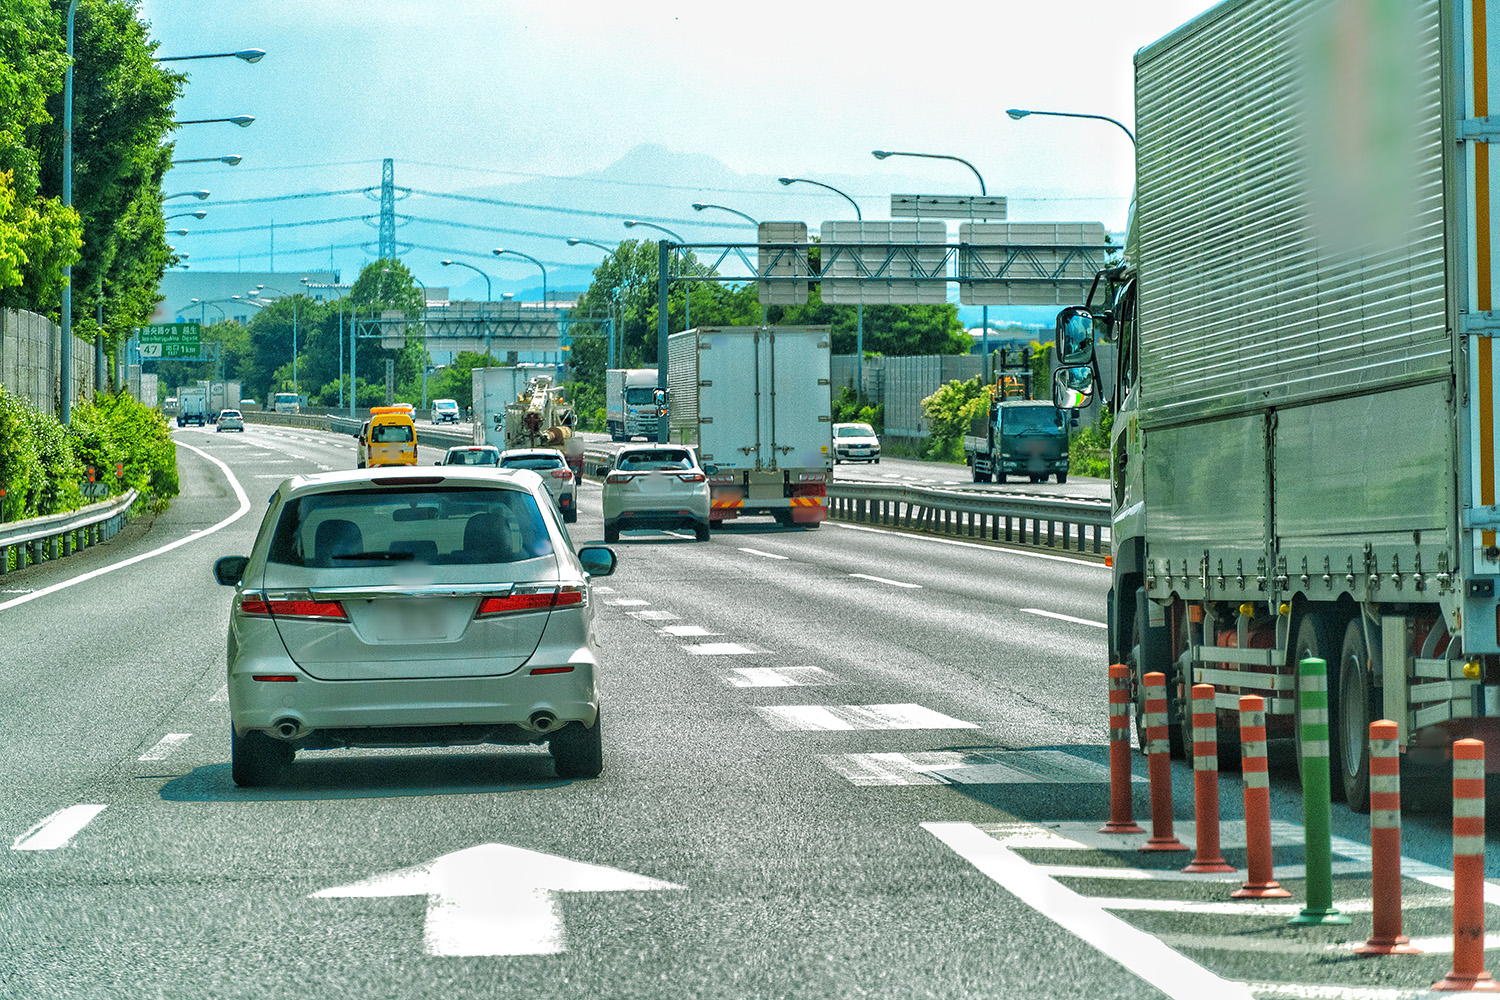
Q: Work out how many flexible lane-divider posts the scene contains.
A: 7